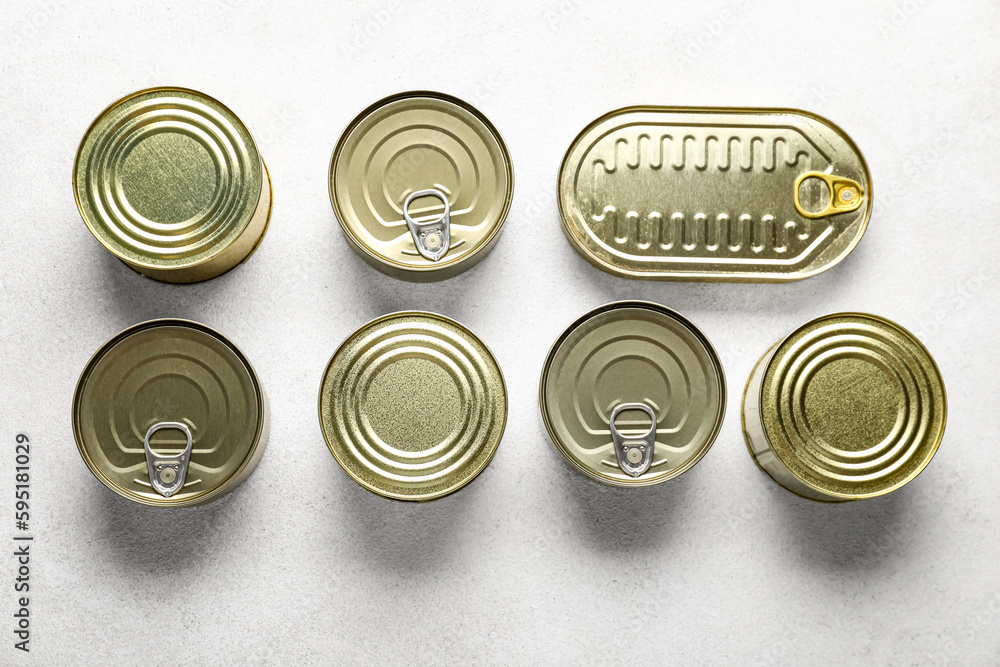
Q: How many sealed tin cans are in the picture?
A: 7